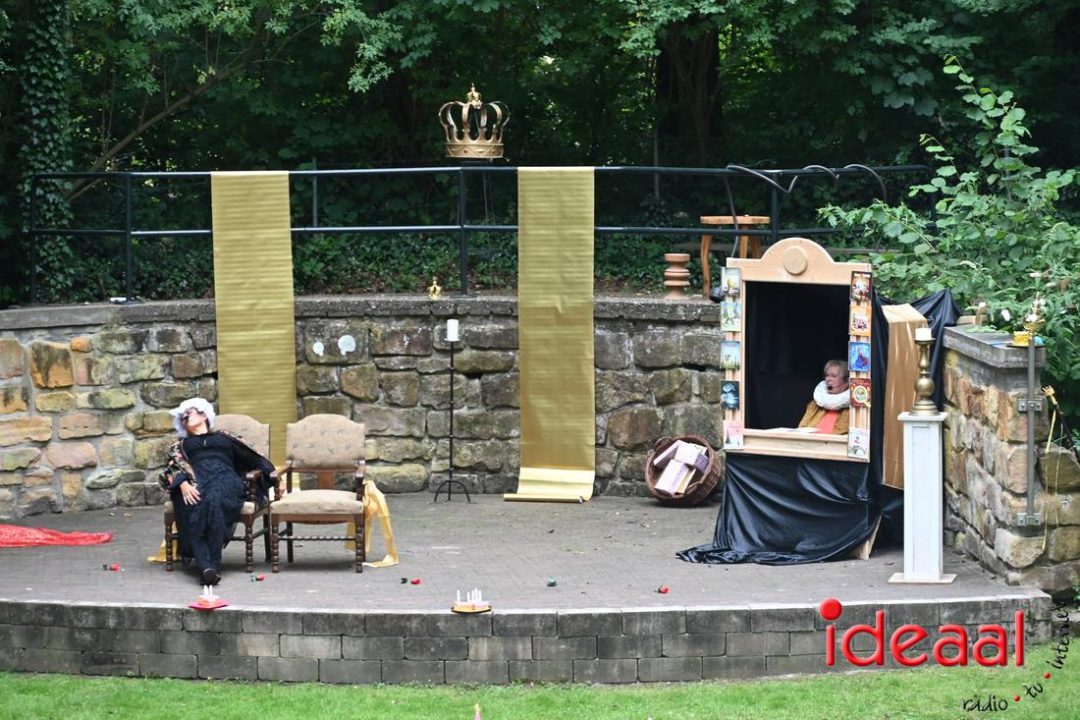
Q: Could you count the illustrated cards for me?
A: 10